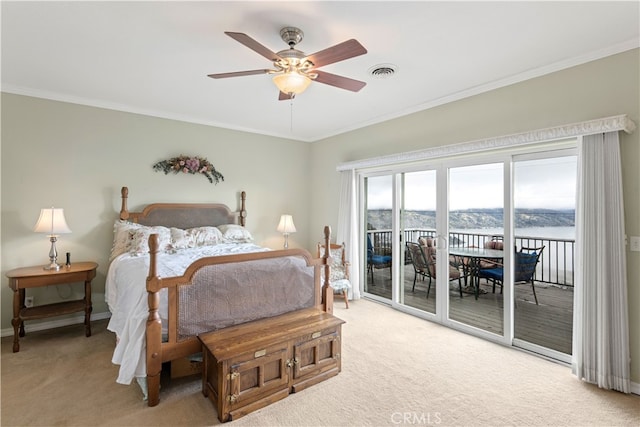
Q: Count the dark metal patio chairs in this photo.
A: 5